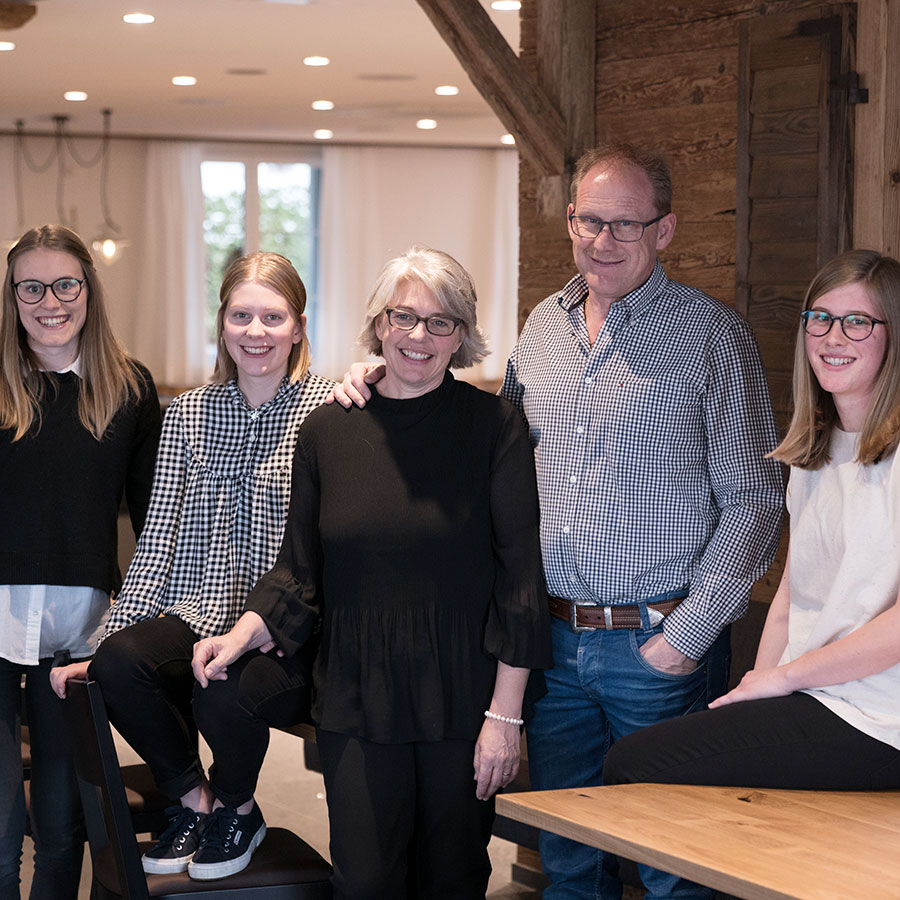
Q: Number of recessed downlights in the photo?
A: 11